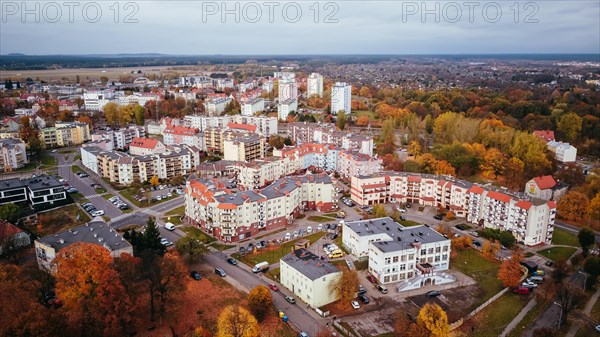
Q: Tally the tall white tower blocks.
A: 3